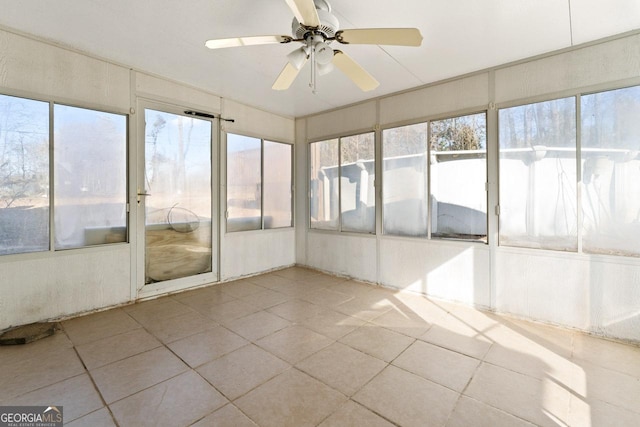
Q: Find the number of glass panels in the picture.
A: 11